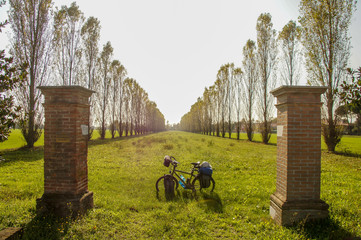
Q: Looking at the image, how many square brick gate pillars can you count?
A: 2